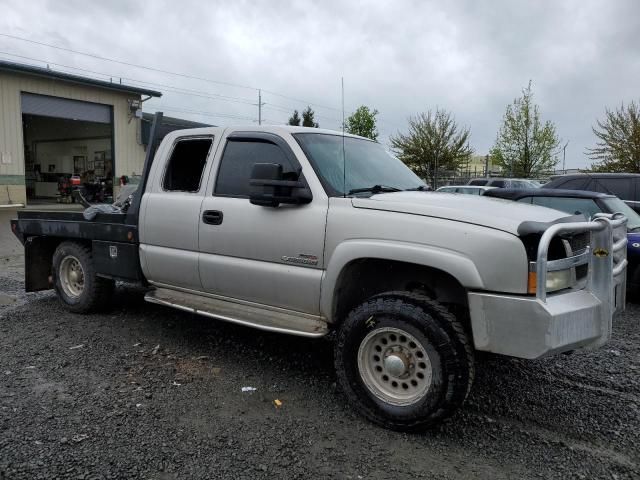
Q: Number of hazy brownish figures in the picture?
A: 0